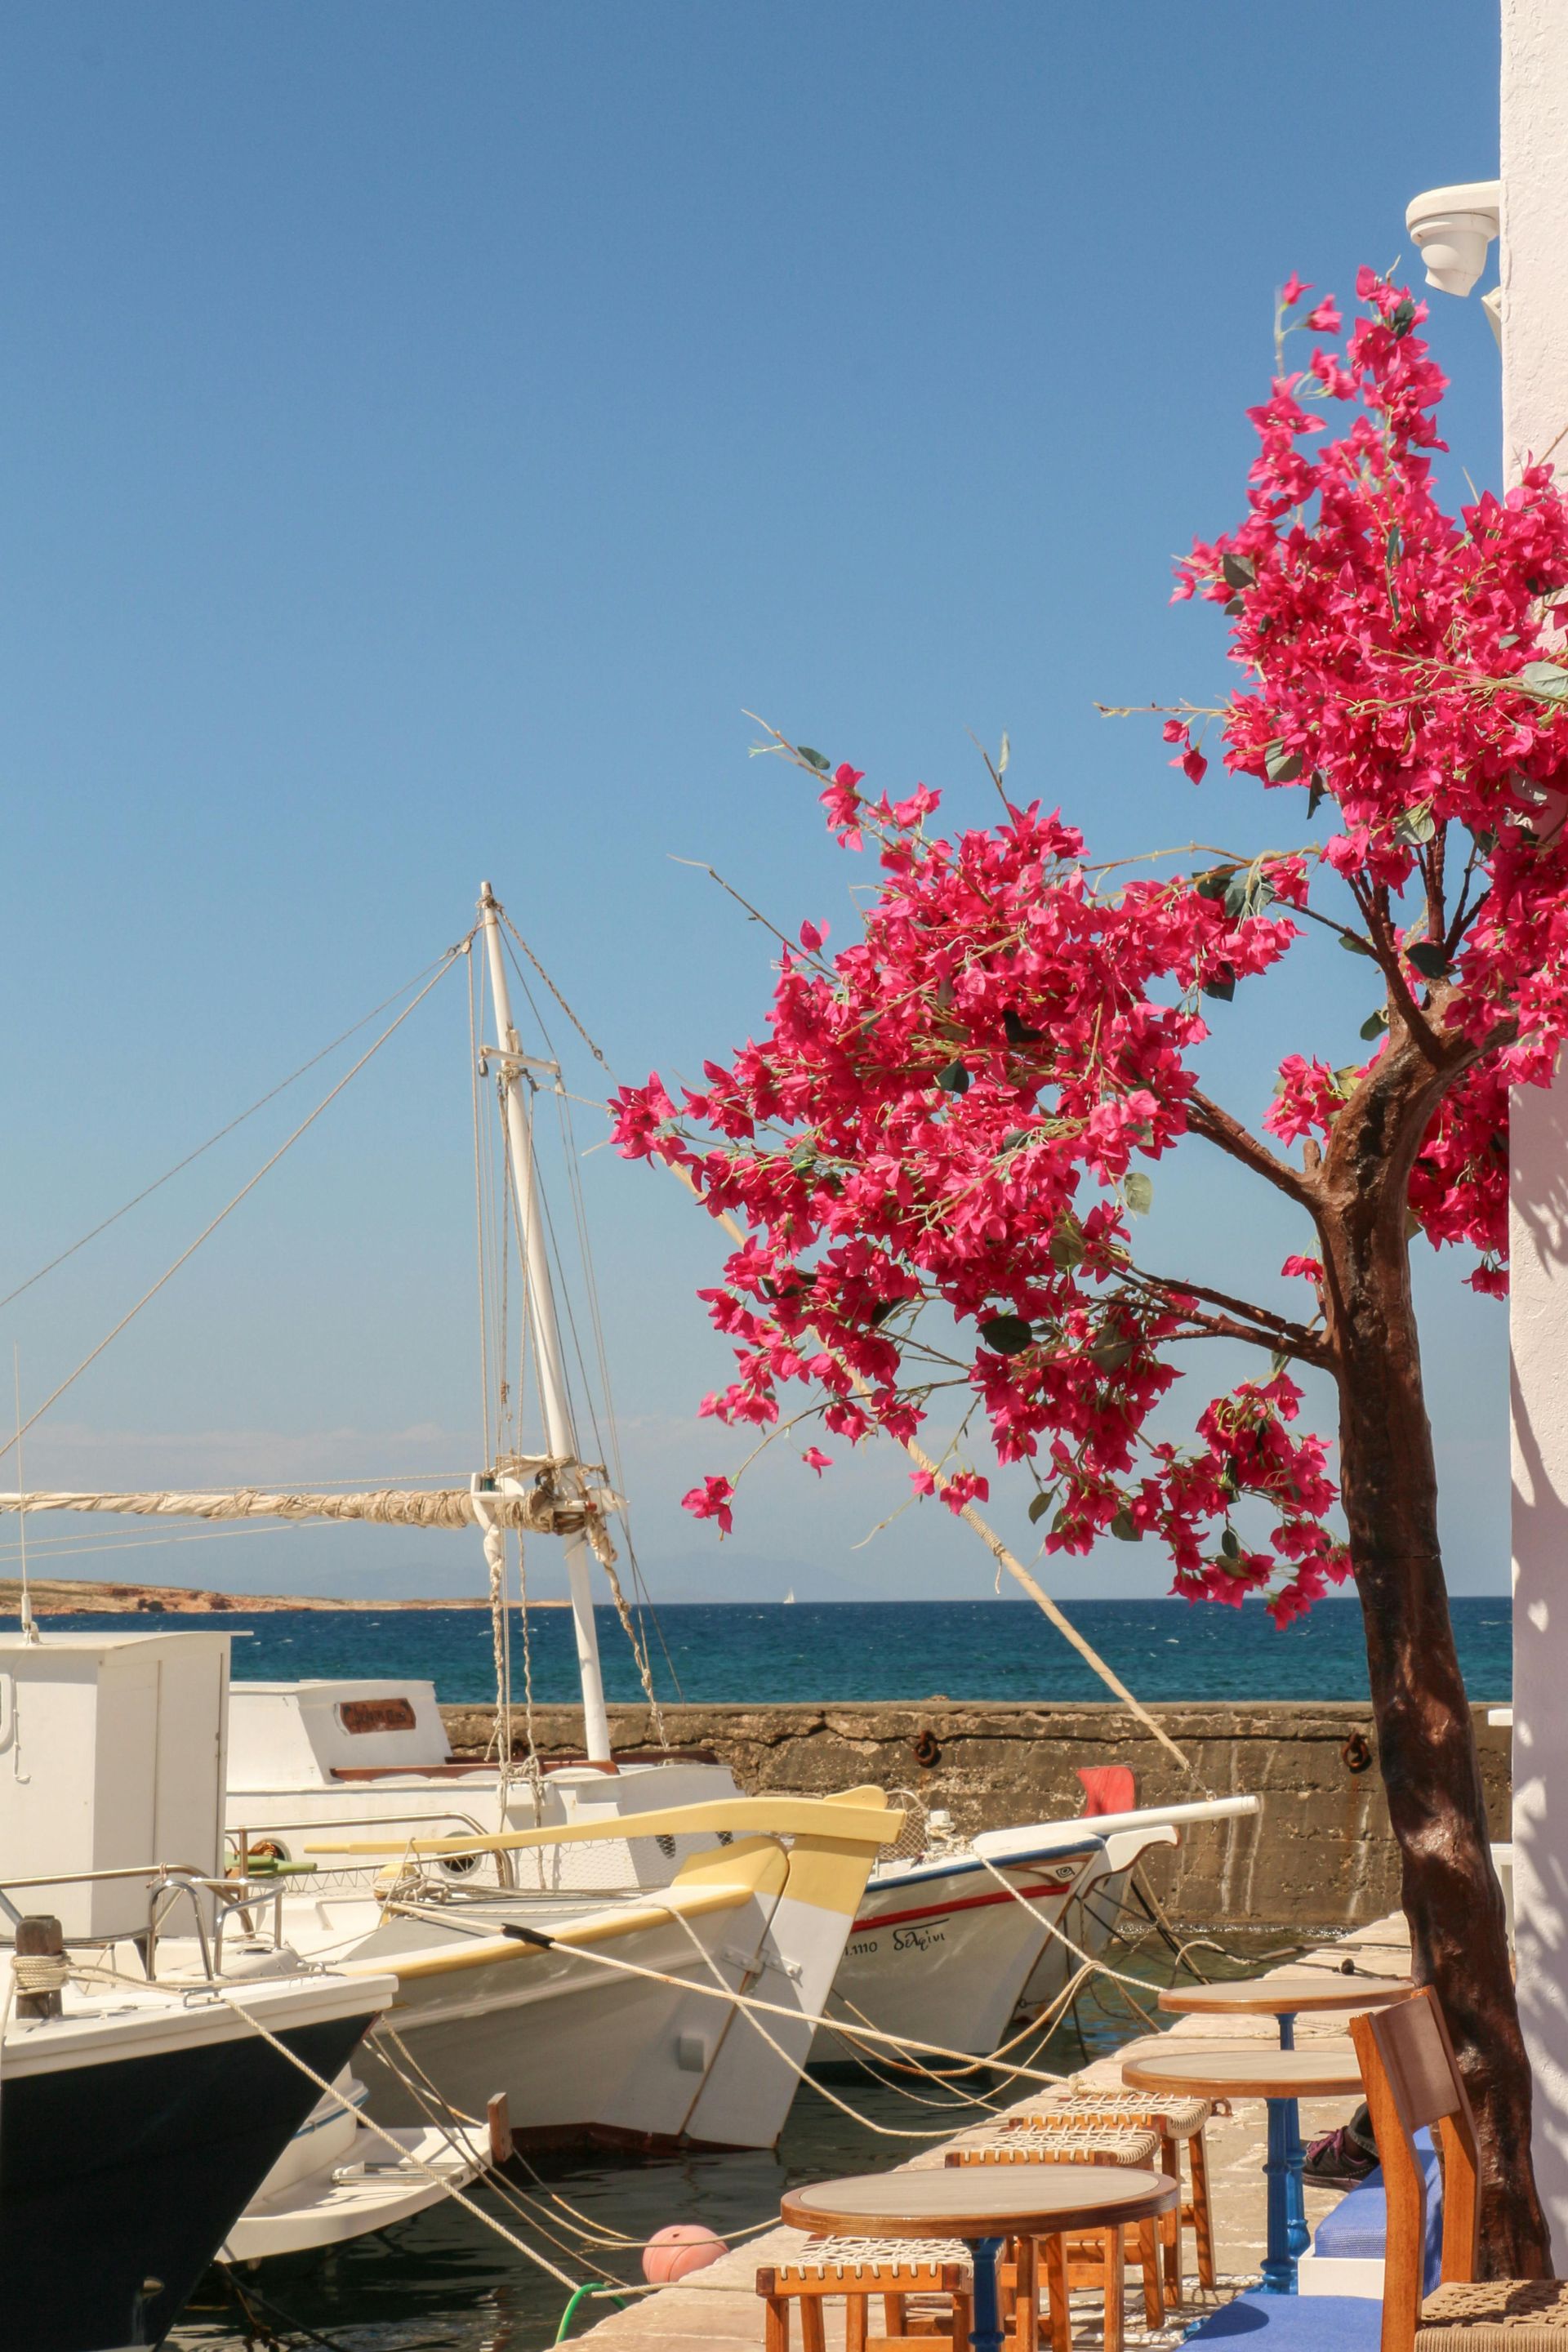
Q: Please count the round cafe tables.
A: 3